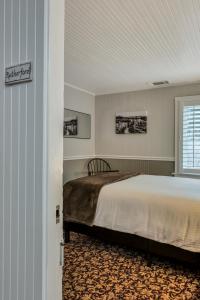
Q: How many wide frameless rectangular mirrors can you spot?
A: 1